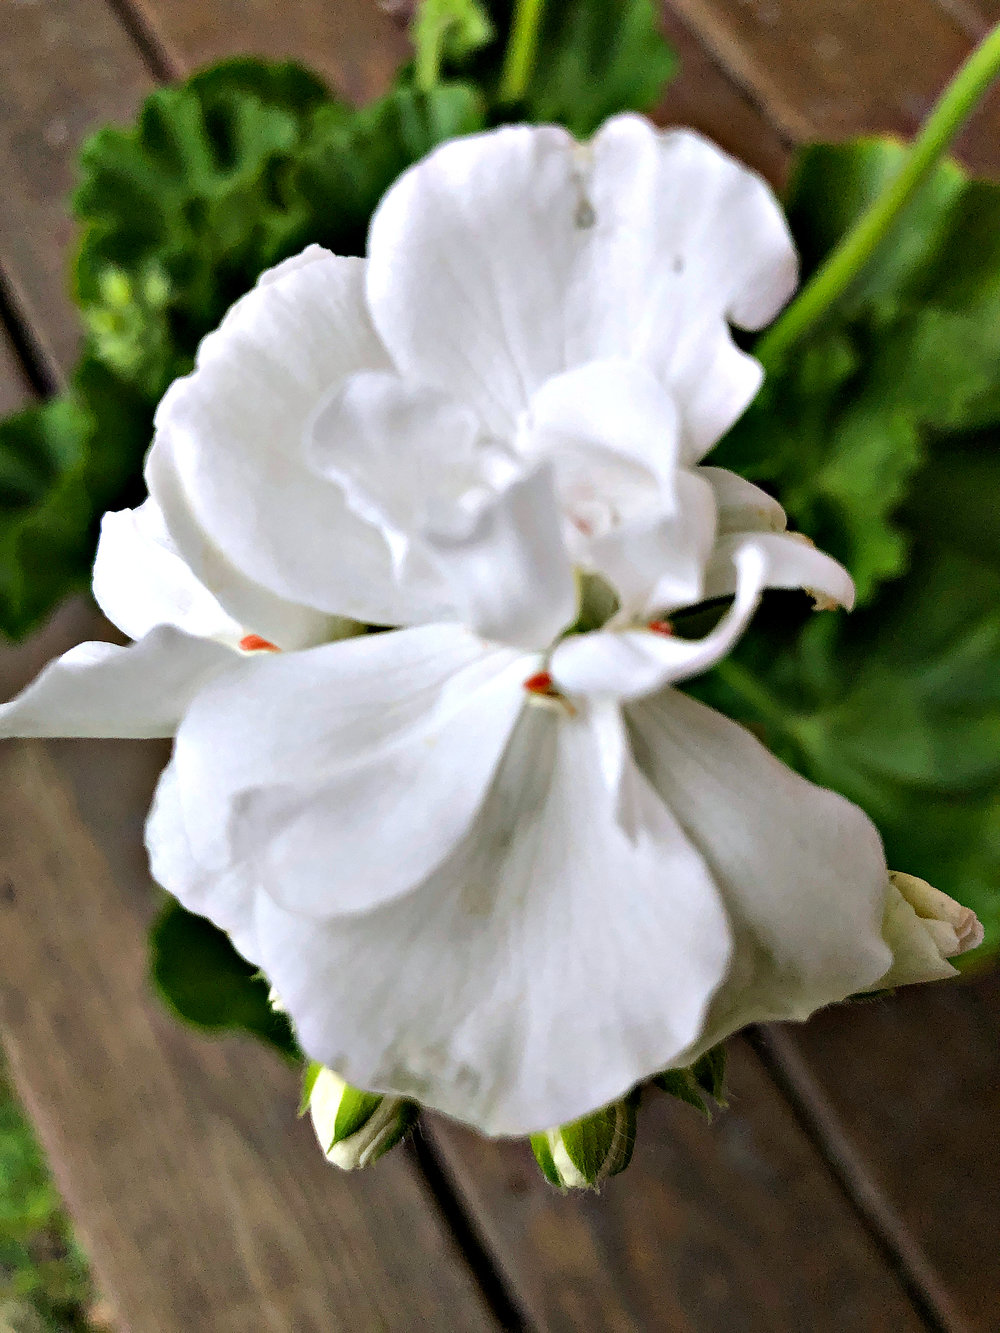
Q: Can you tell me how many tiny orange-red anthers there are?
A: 3